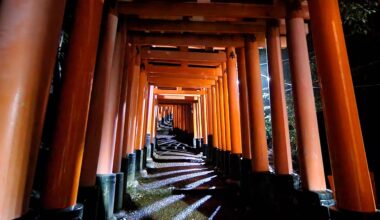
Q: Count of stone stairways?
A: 1